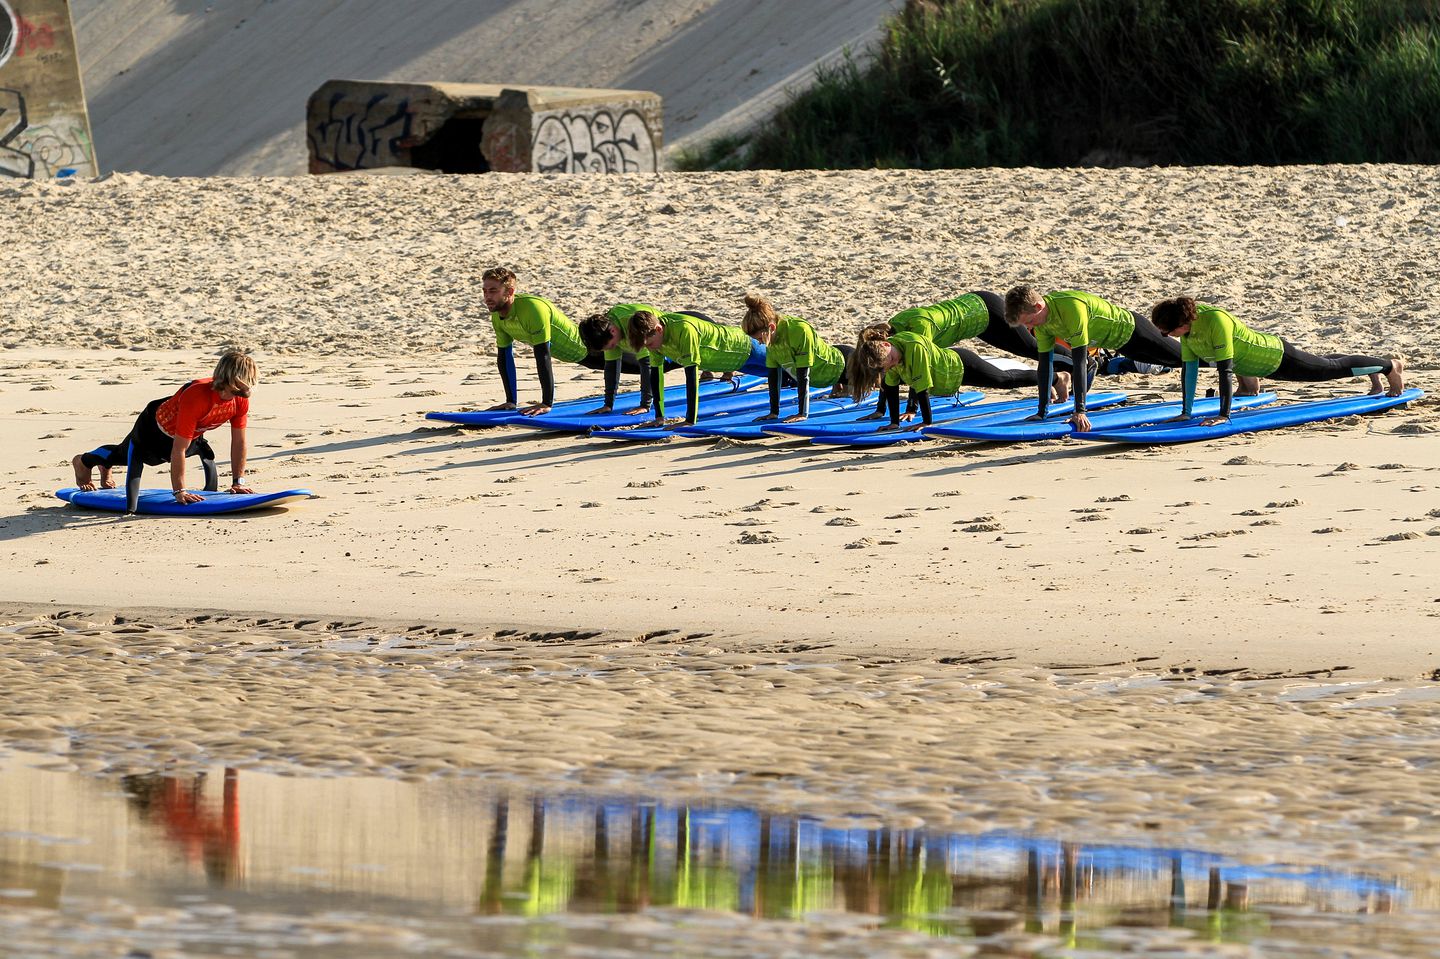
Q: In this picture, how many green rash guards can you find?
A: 8